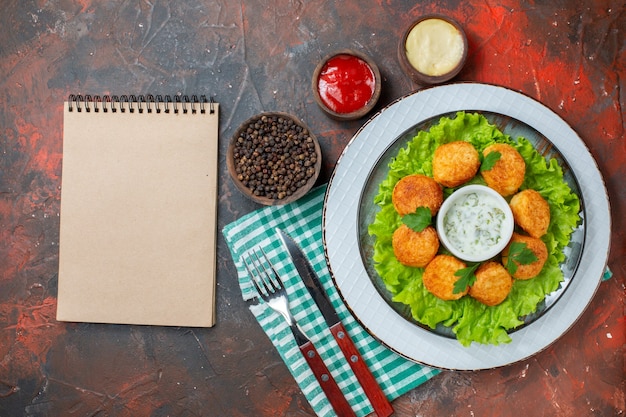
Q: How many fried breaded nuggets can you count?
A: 8